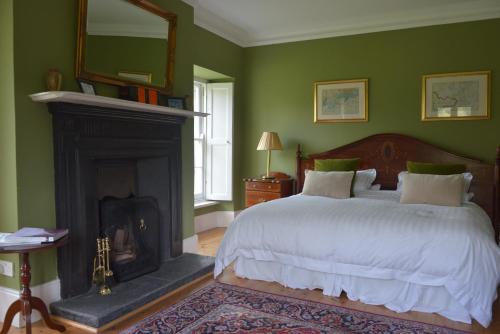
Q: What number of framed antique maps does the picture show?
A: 2